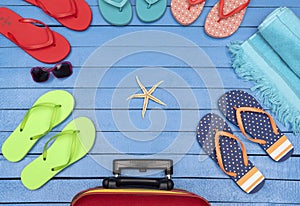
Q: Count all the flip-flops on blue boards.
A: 10